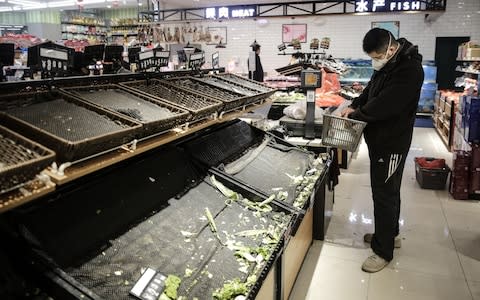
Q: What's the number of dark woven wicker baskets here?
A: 7